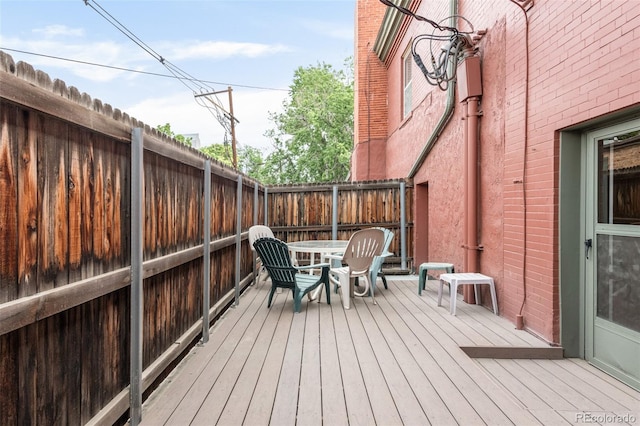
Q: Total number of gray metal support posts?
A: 7